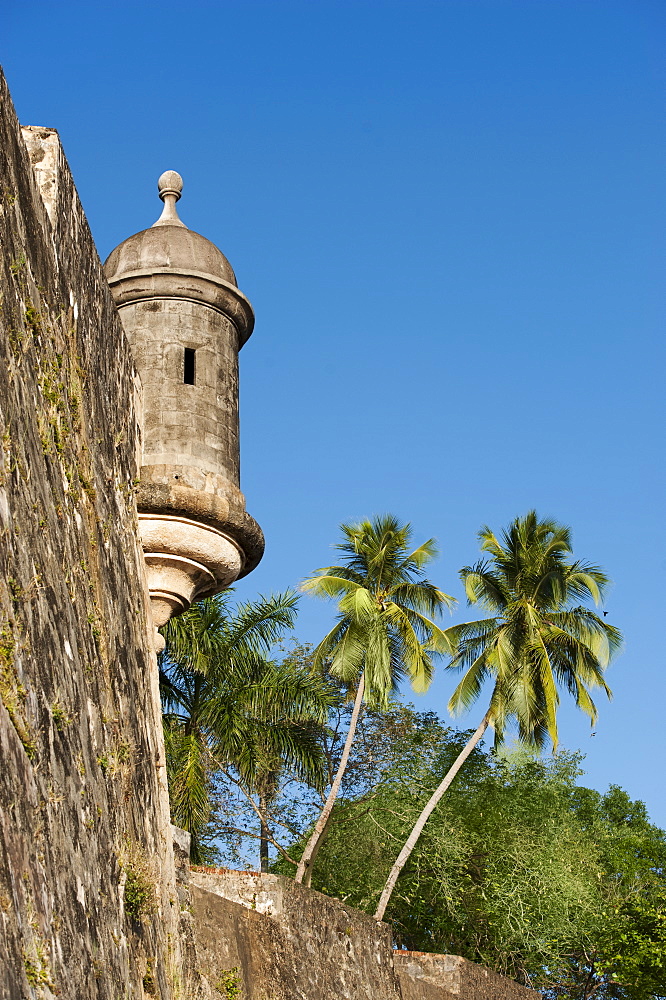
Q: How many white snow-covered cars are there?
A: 0